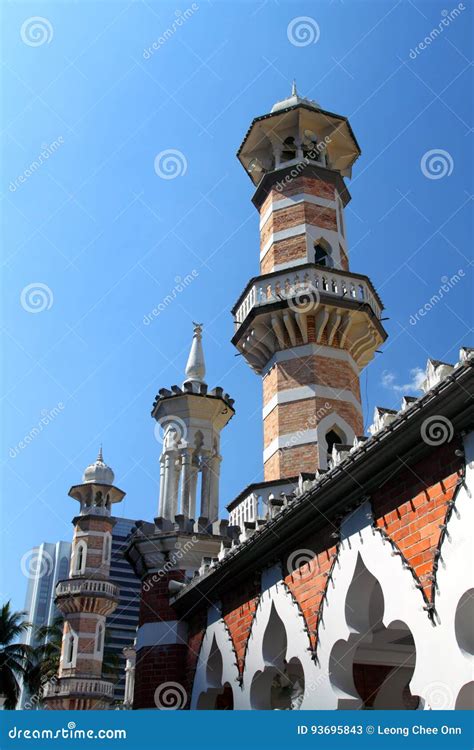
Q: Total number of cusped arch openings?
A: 4